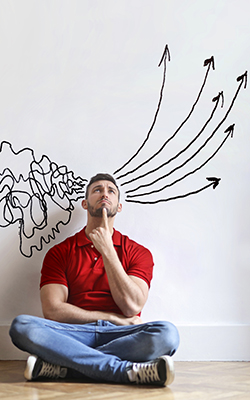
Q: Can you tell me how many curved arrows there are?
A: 6